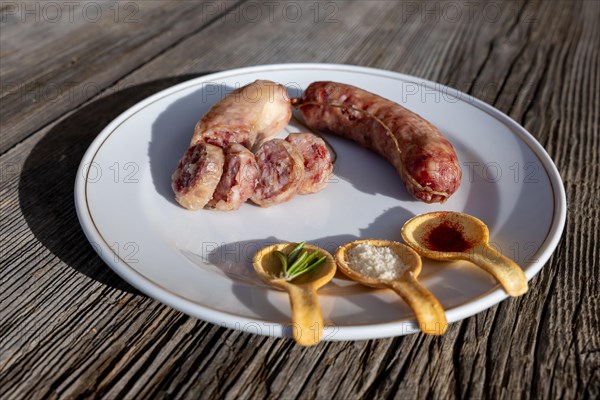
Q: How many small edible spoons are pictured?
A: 3